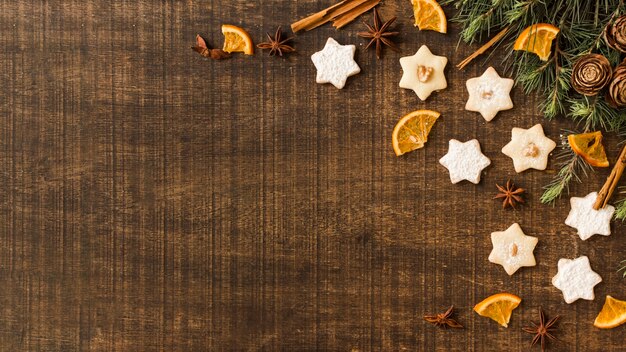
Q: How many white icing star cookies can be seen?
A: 4